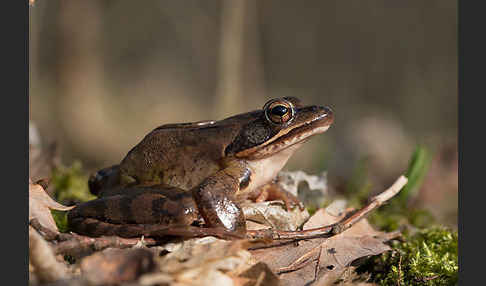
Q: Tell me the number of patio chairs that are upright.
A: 0